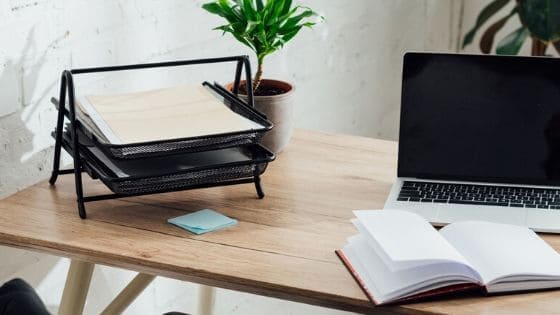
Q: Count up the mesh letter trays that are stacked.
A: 2